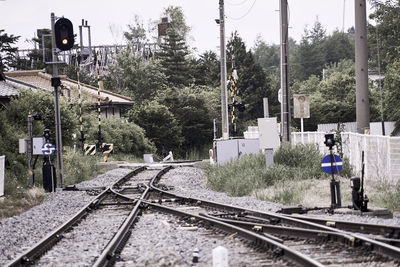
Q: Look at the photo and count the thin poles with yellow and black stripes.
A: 3